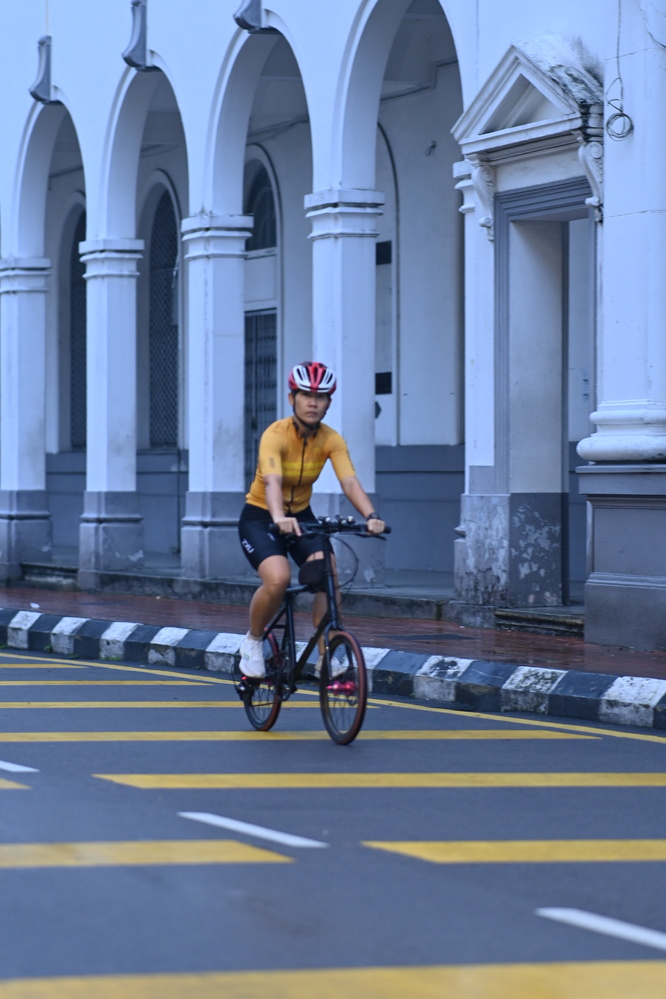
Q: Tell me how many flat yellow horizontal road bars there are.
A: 9